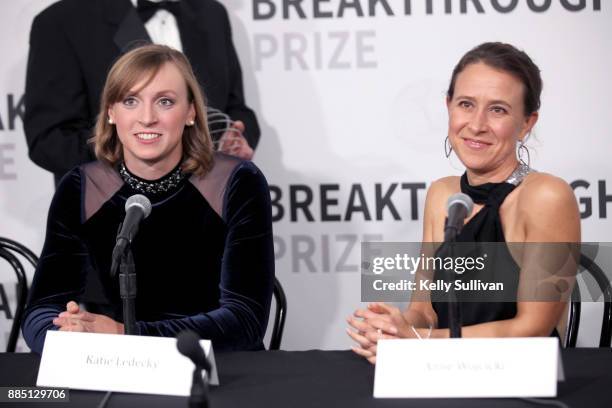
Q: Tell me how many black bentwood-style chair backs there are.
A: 3